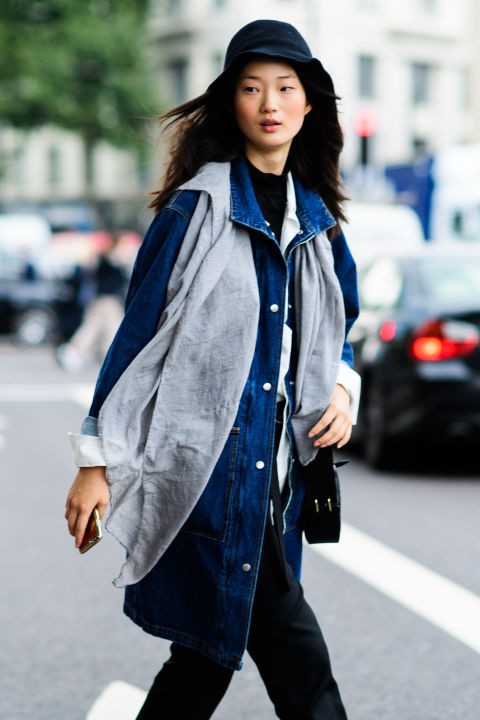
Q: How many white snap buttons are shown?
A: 4